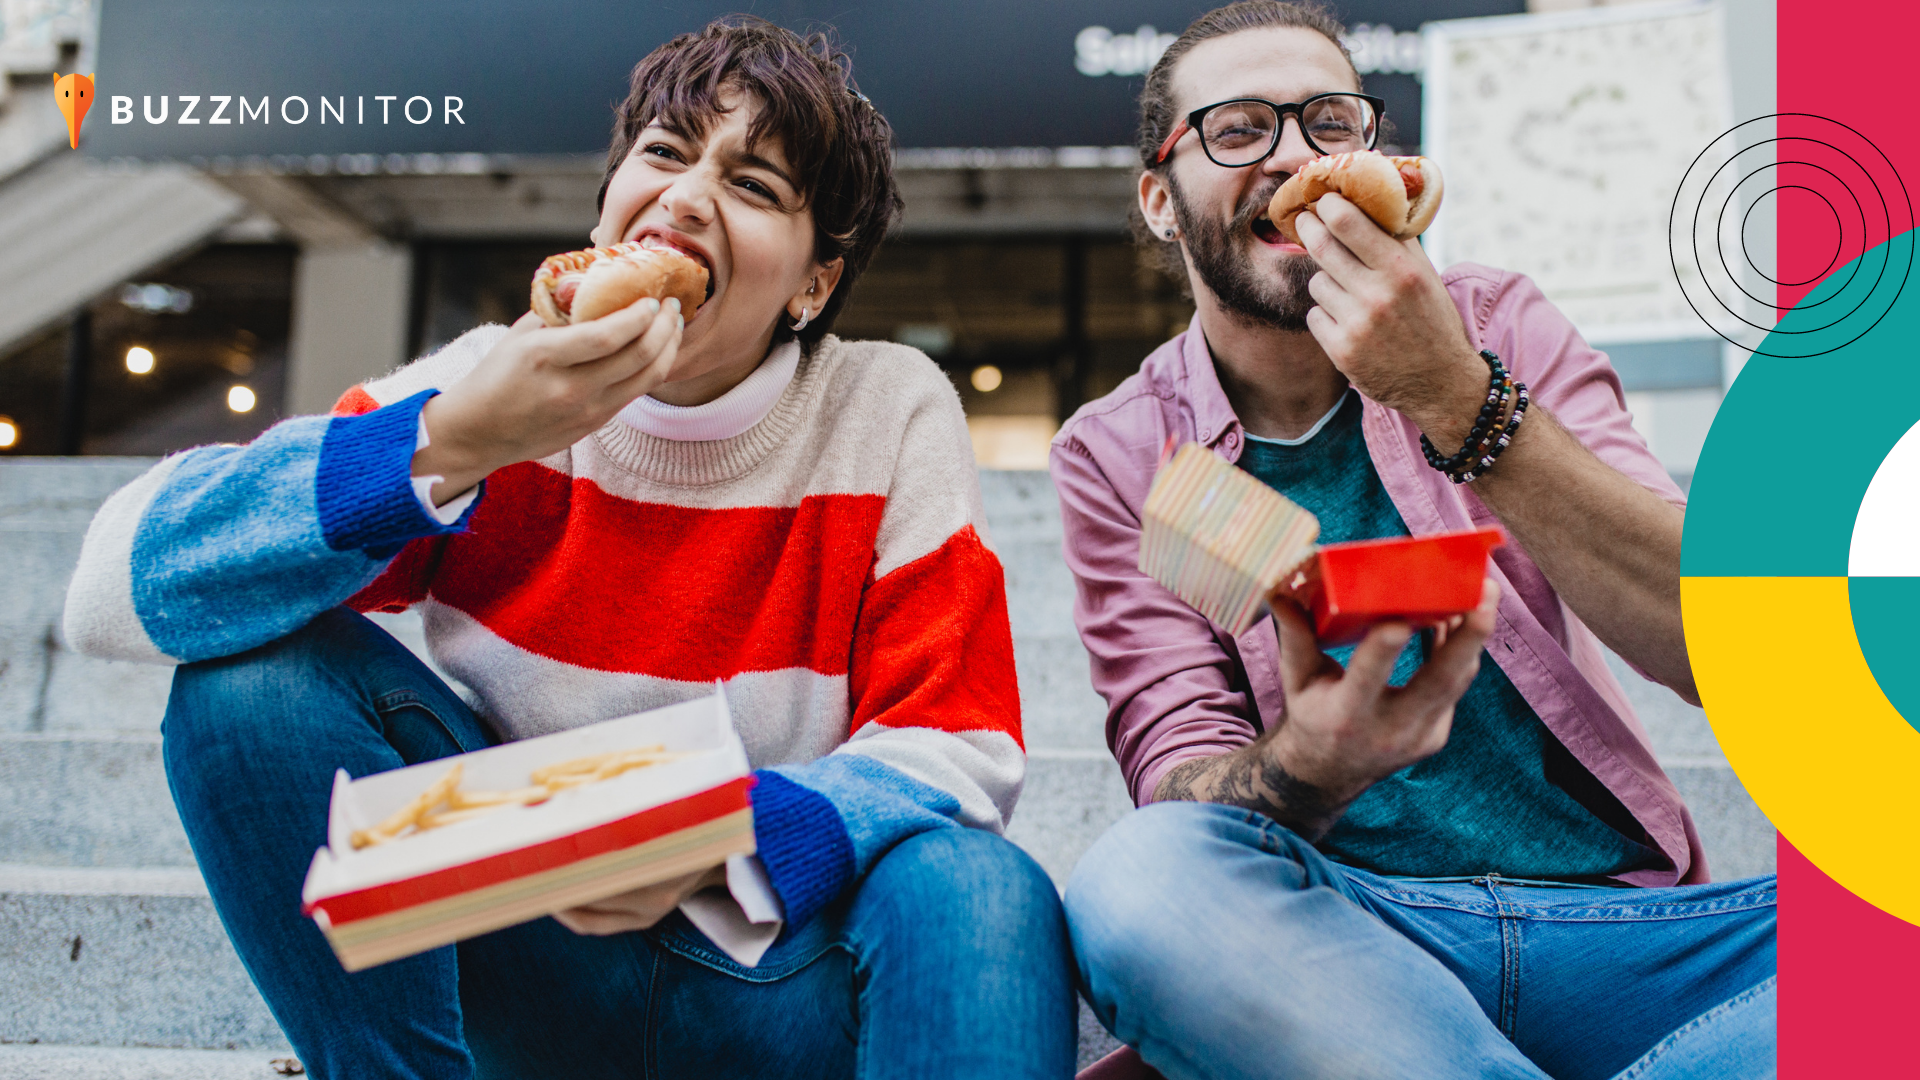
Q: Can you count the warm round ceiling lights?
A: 4